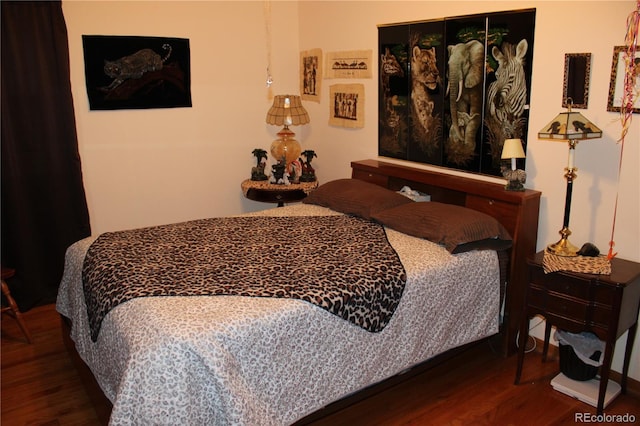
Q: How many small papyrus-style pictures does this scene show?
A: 3